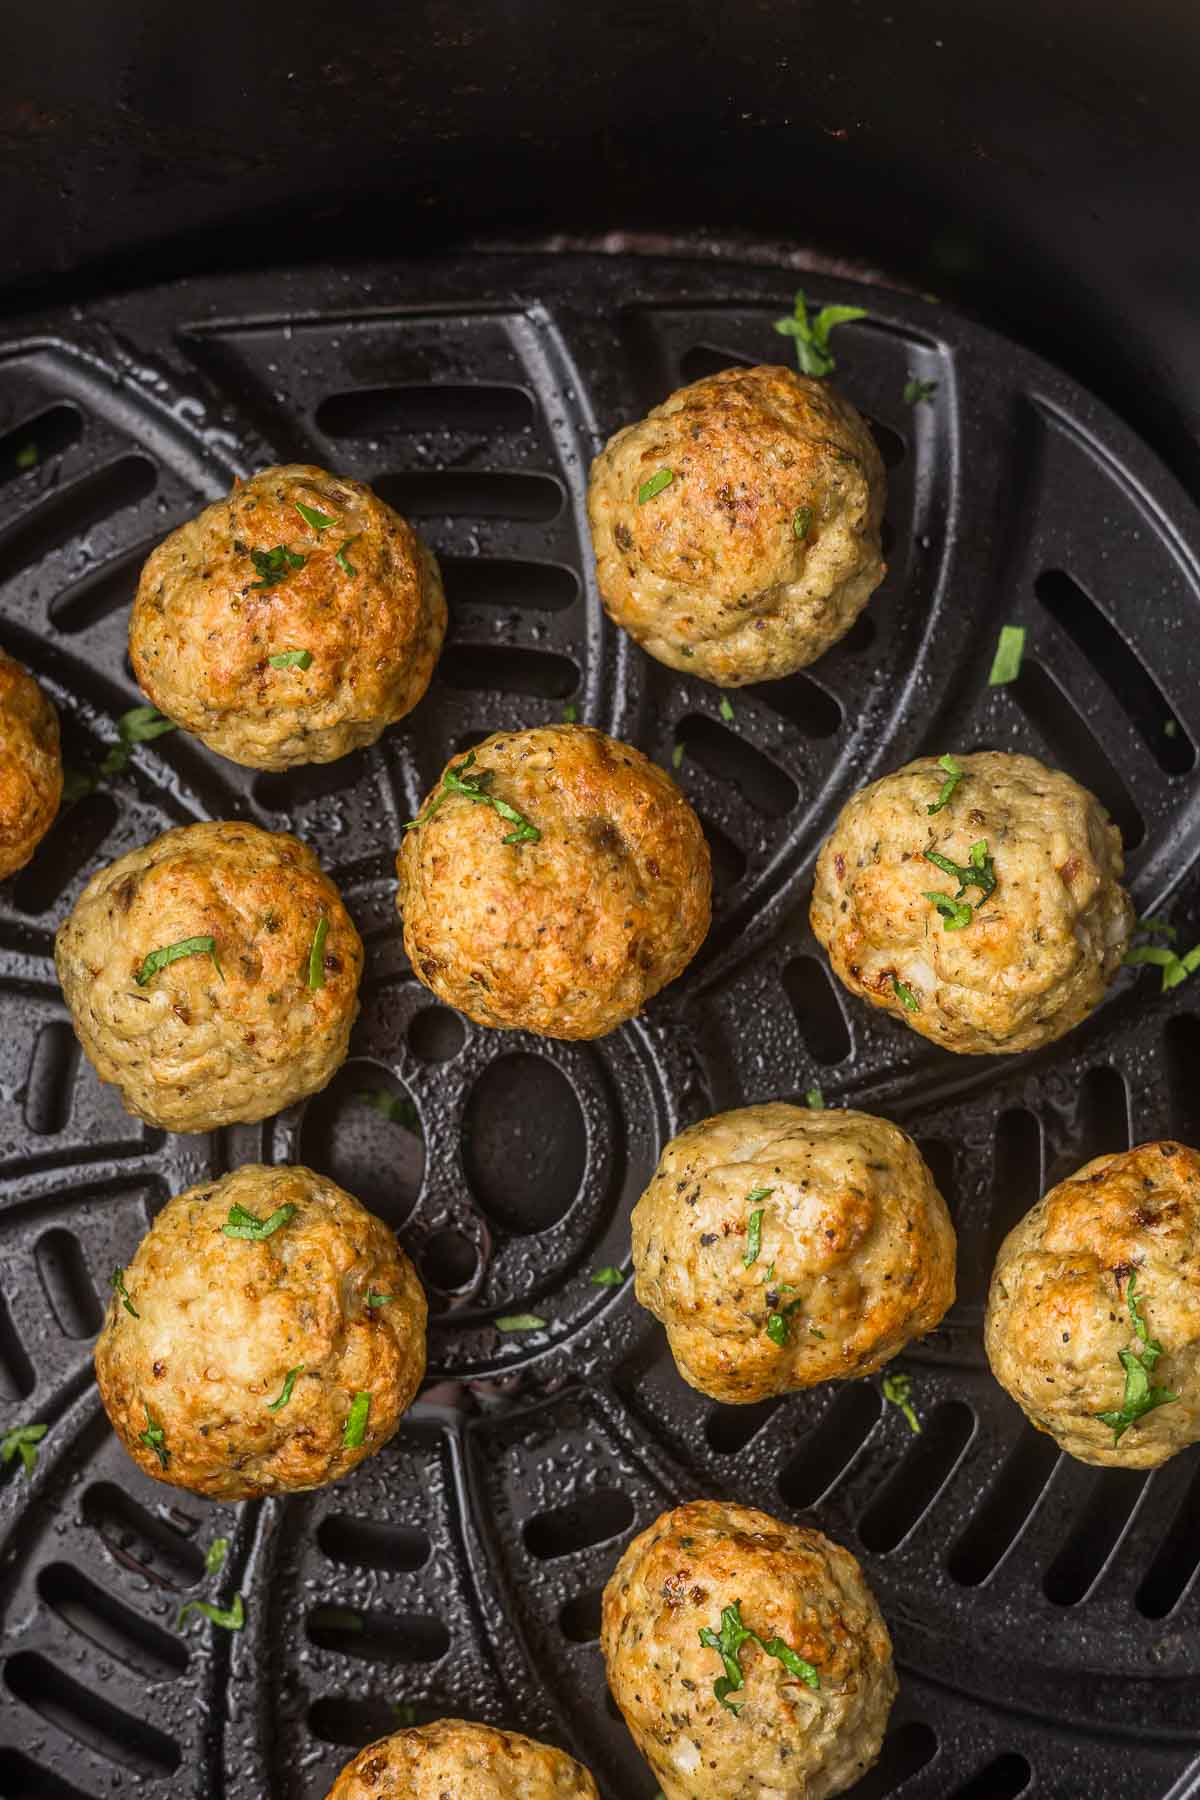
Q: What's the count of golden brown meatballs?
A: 11